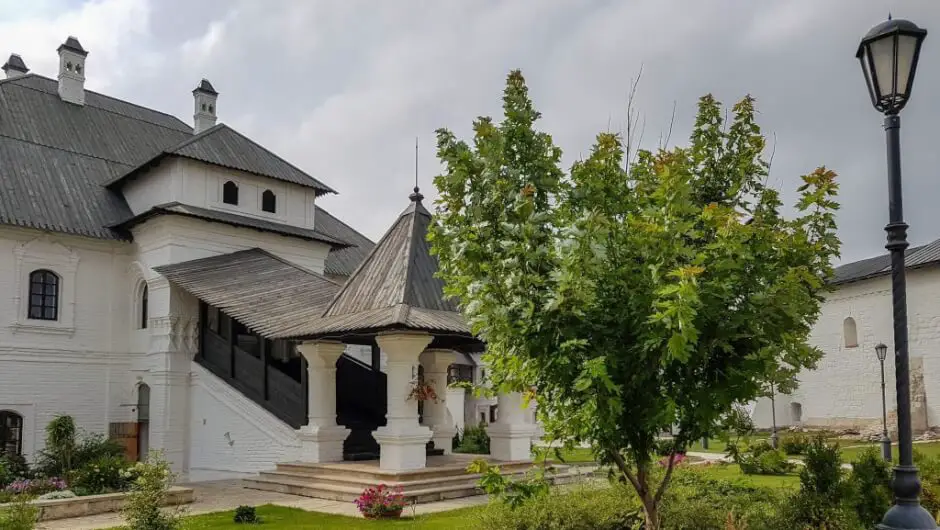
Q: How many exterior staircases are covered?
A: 1